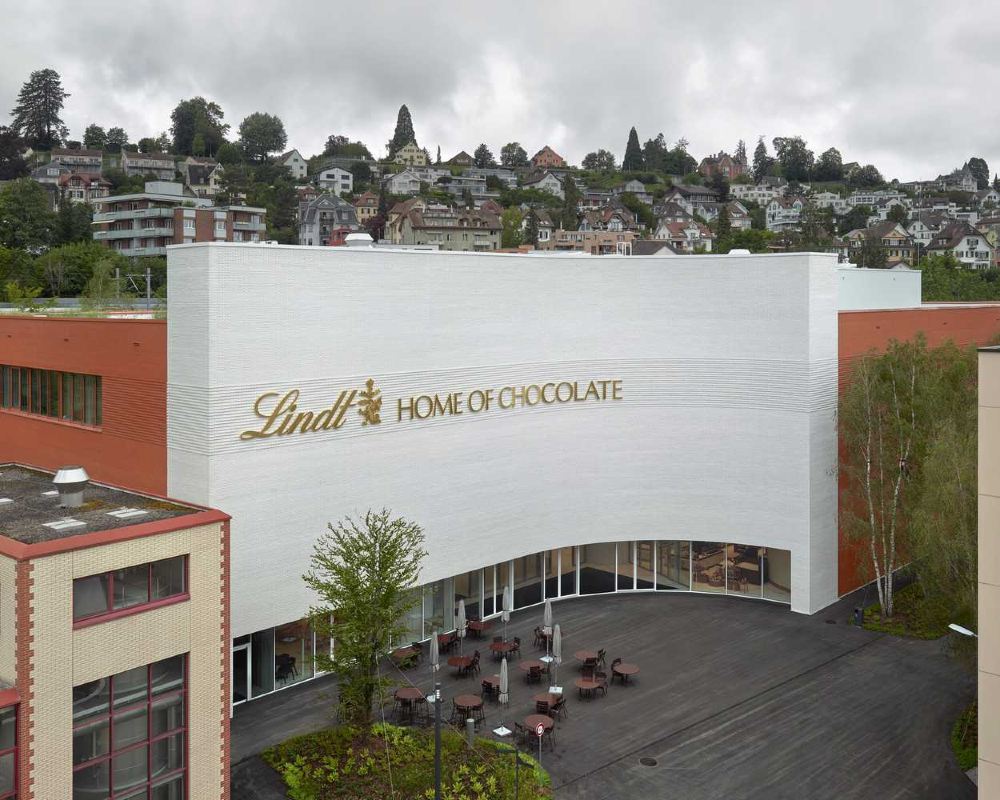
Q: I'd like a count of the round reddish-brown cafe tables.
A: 15